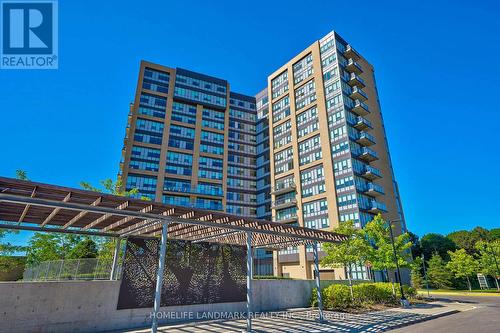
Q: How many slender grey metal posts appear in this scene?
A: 4